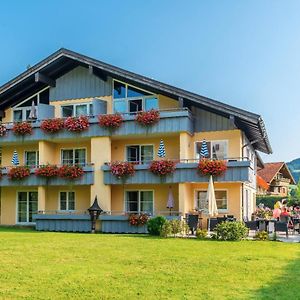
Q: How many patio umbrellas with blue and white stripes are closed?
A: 3